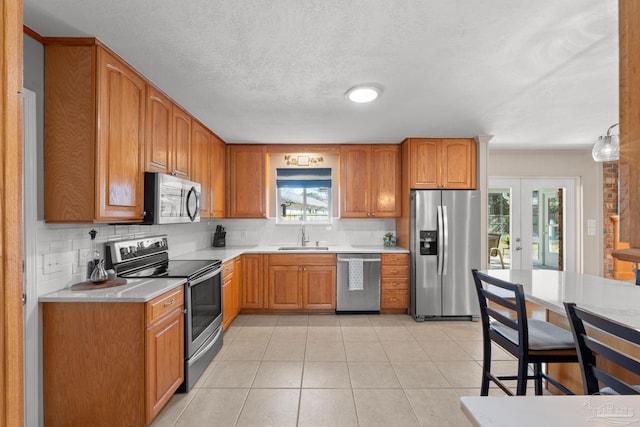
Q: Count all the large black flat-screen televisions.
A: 0